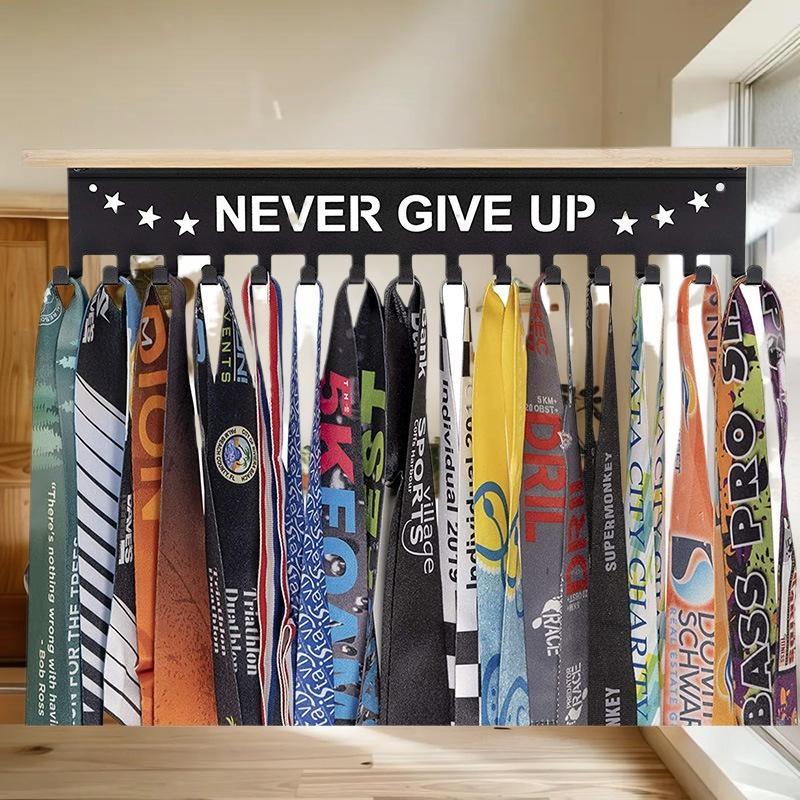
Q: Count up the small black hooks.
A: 15